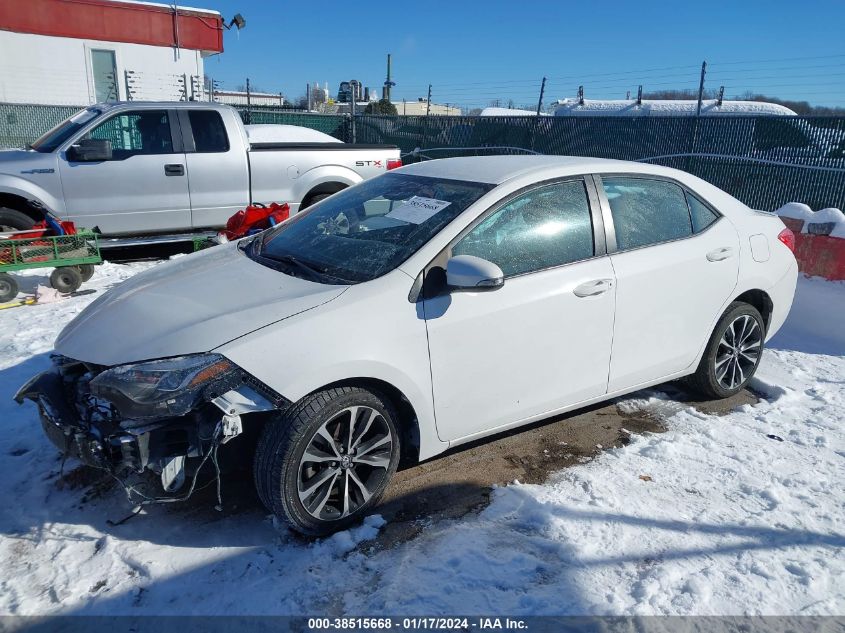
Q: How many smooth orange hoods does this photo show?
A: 0